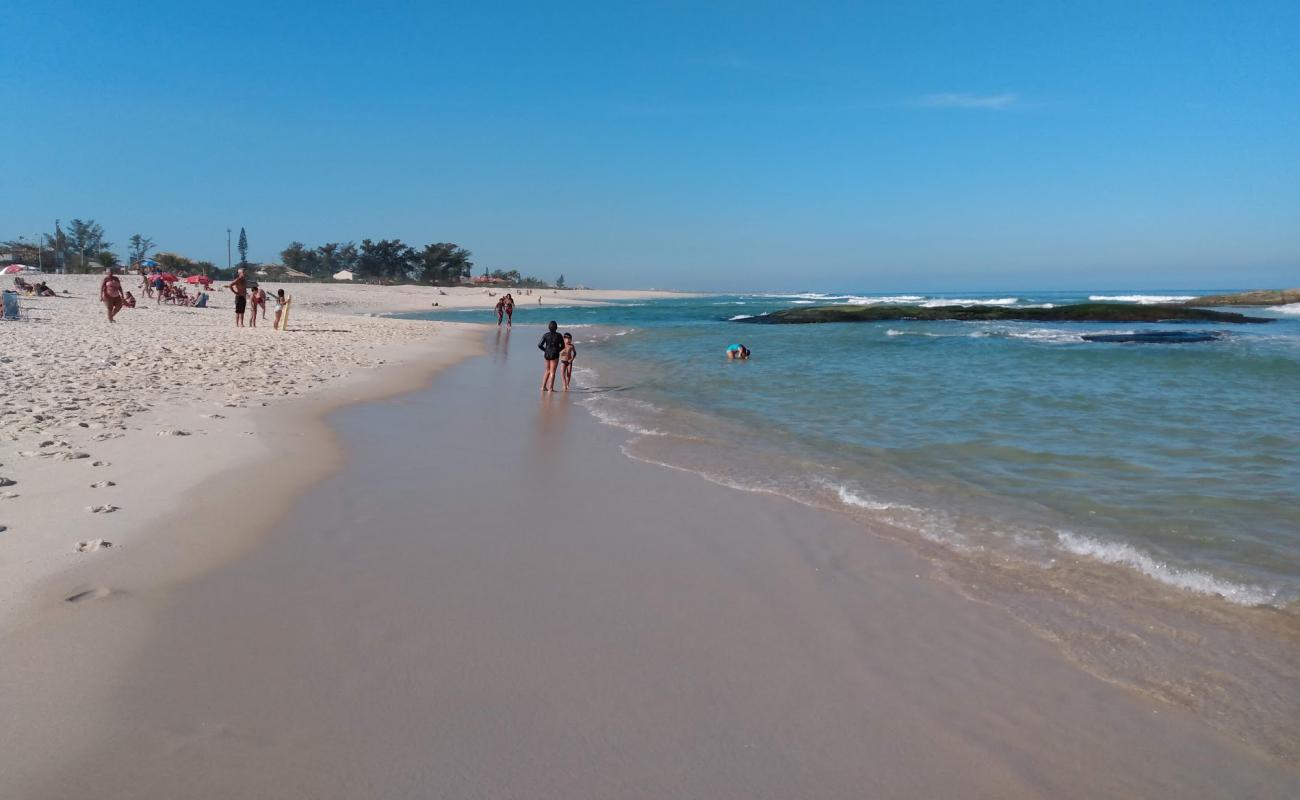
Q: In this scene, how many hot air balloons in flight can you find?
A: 0